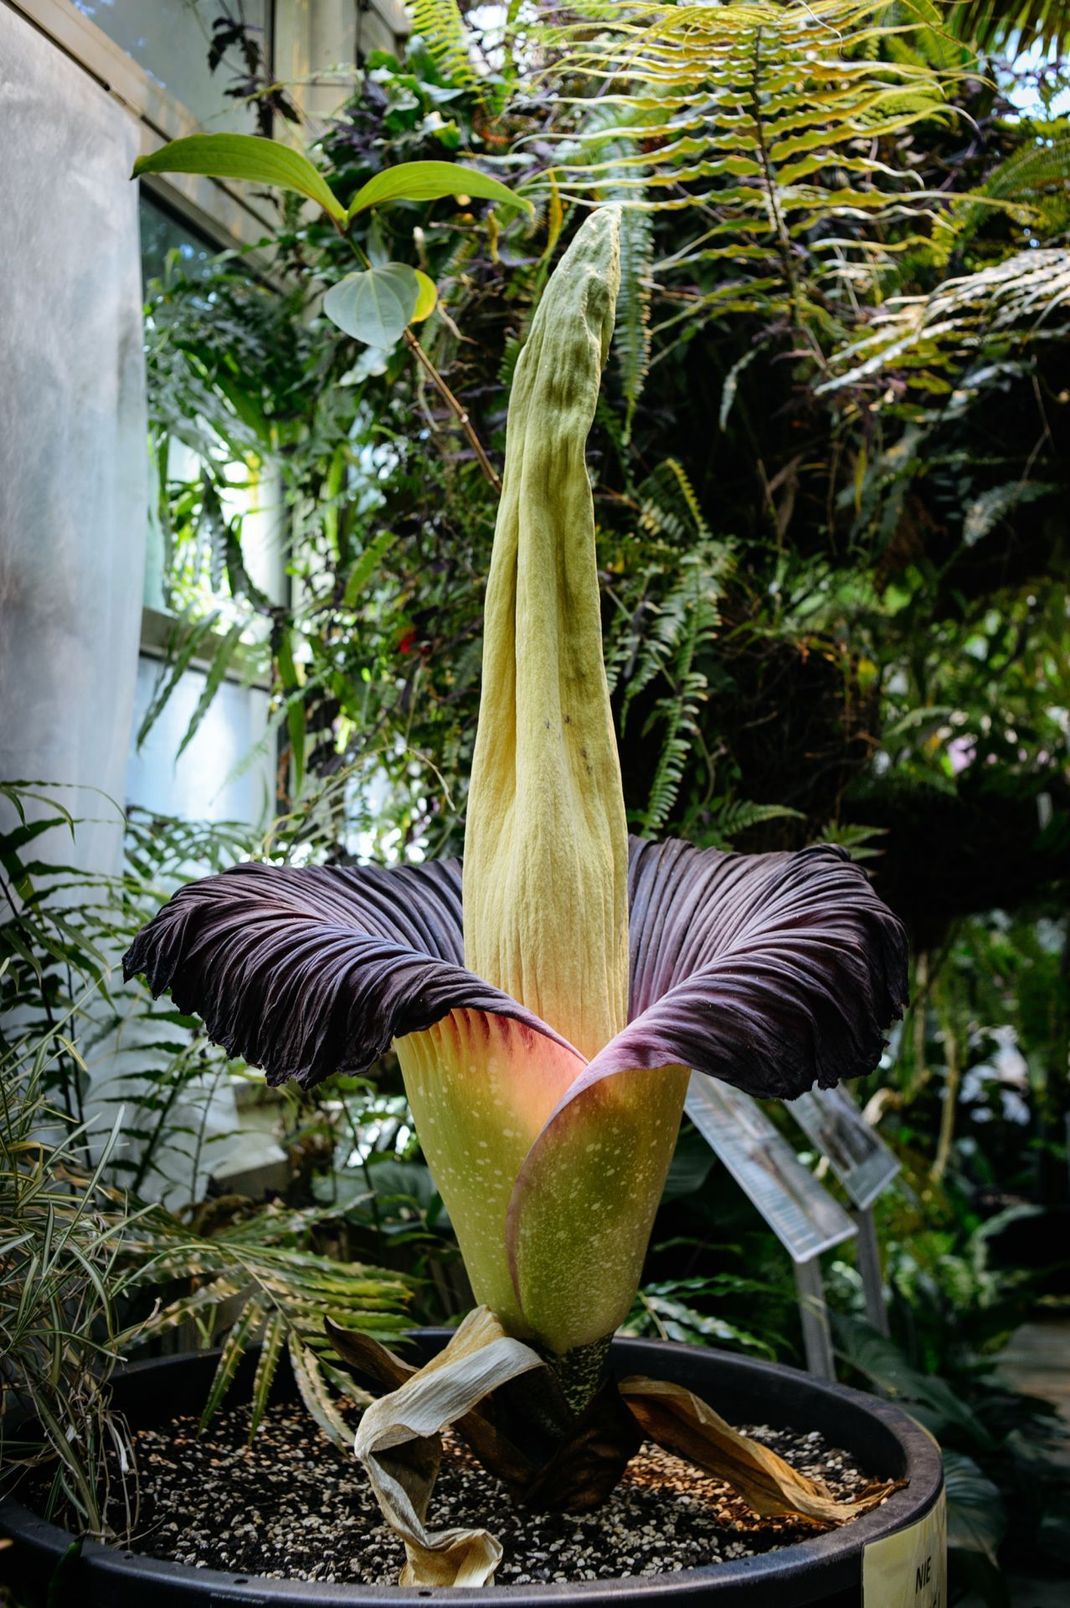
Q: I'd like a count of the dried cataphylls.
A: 3